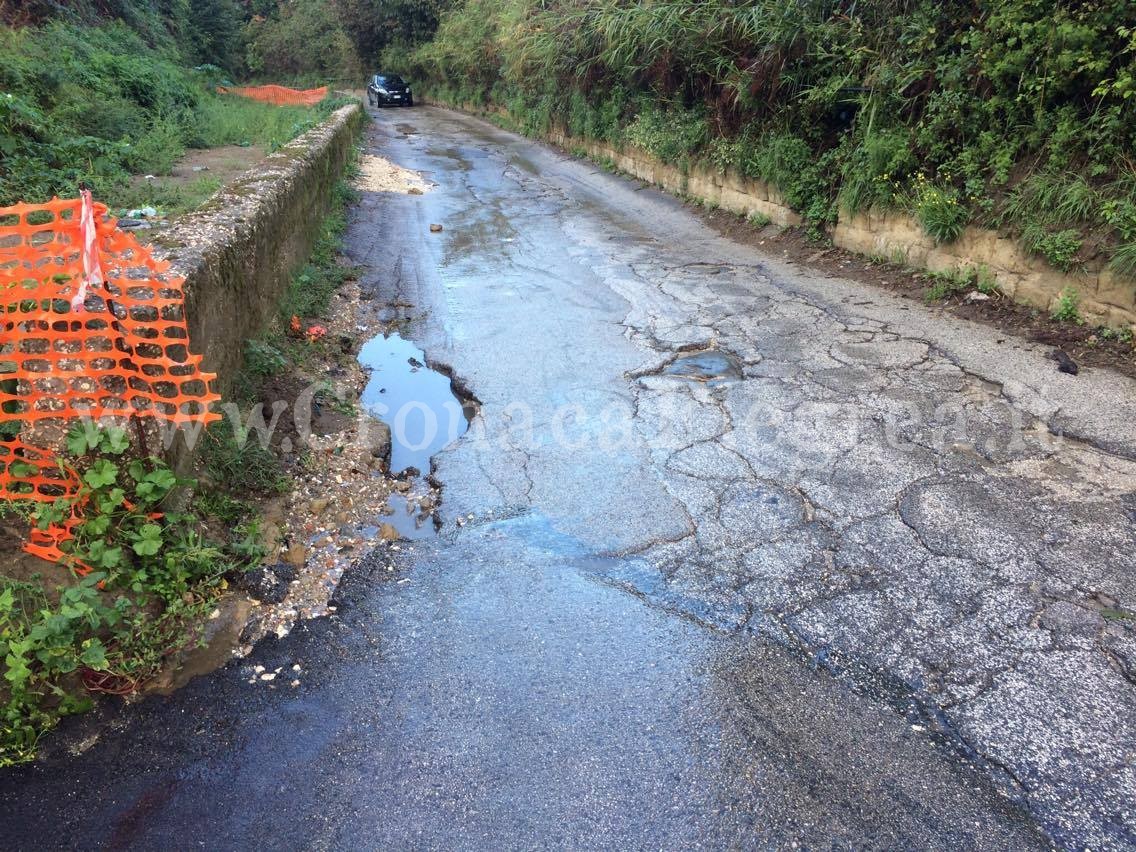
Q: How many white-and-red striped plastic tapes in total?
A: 1